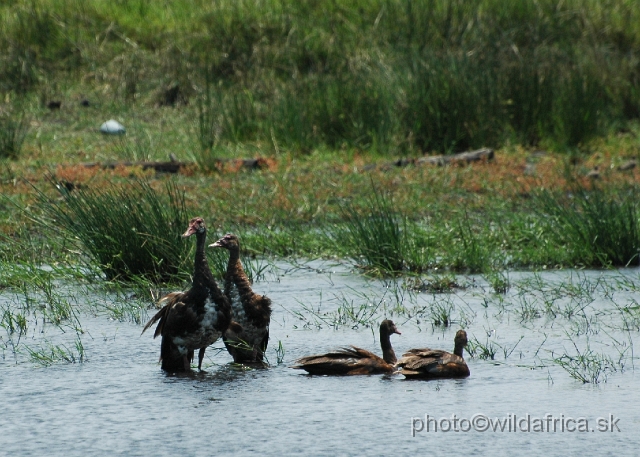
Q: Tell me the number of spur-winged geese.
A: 4